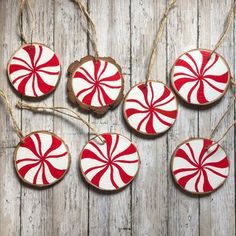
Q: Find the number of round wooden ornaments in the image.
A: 7